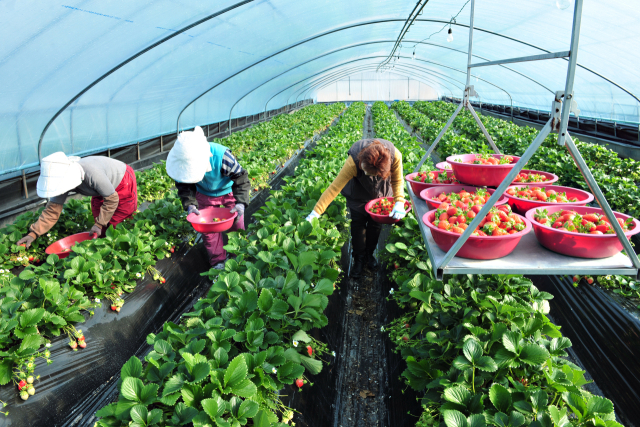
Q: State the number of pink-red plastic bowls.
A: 11